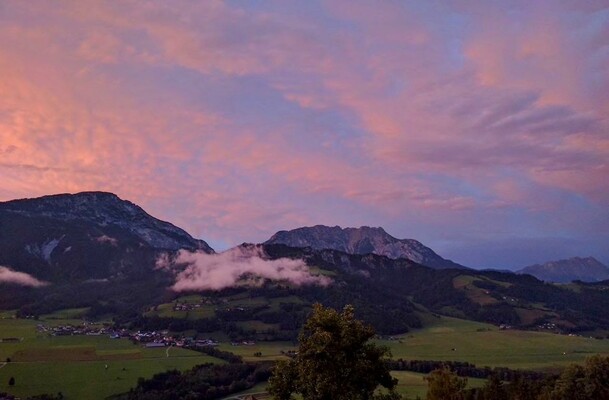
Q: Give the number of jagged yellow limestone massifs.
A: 0